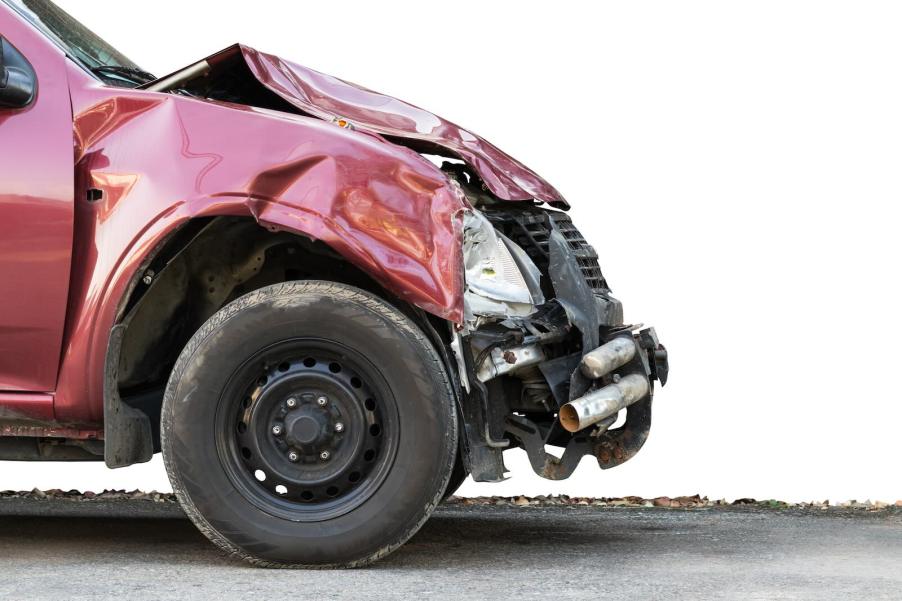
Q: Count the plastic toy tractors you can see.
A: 0